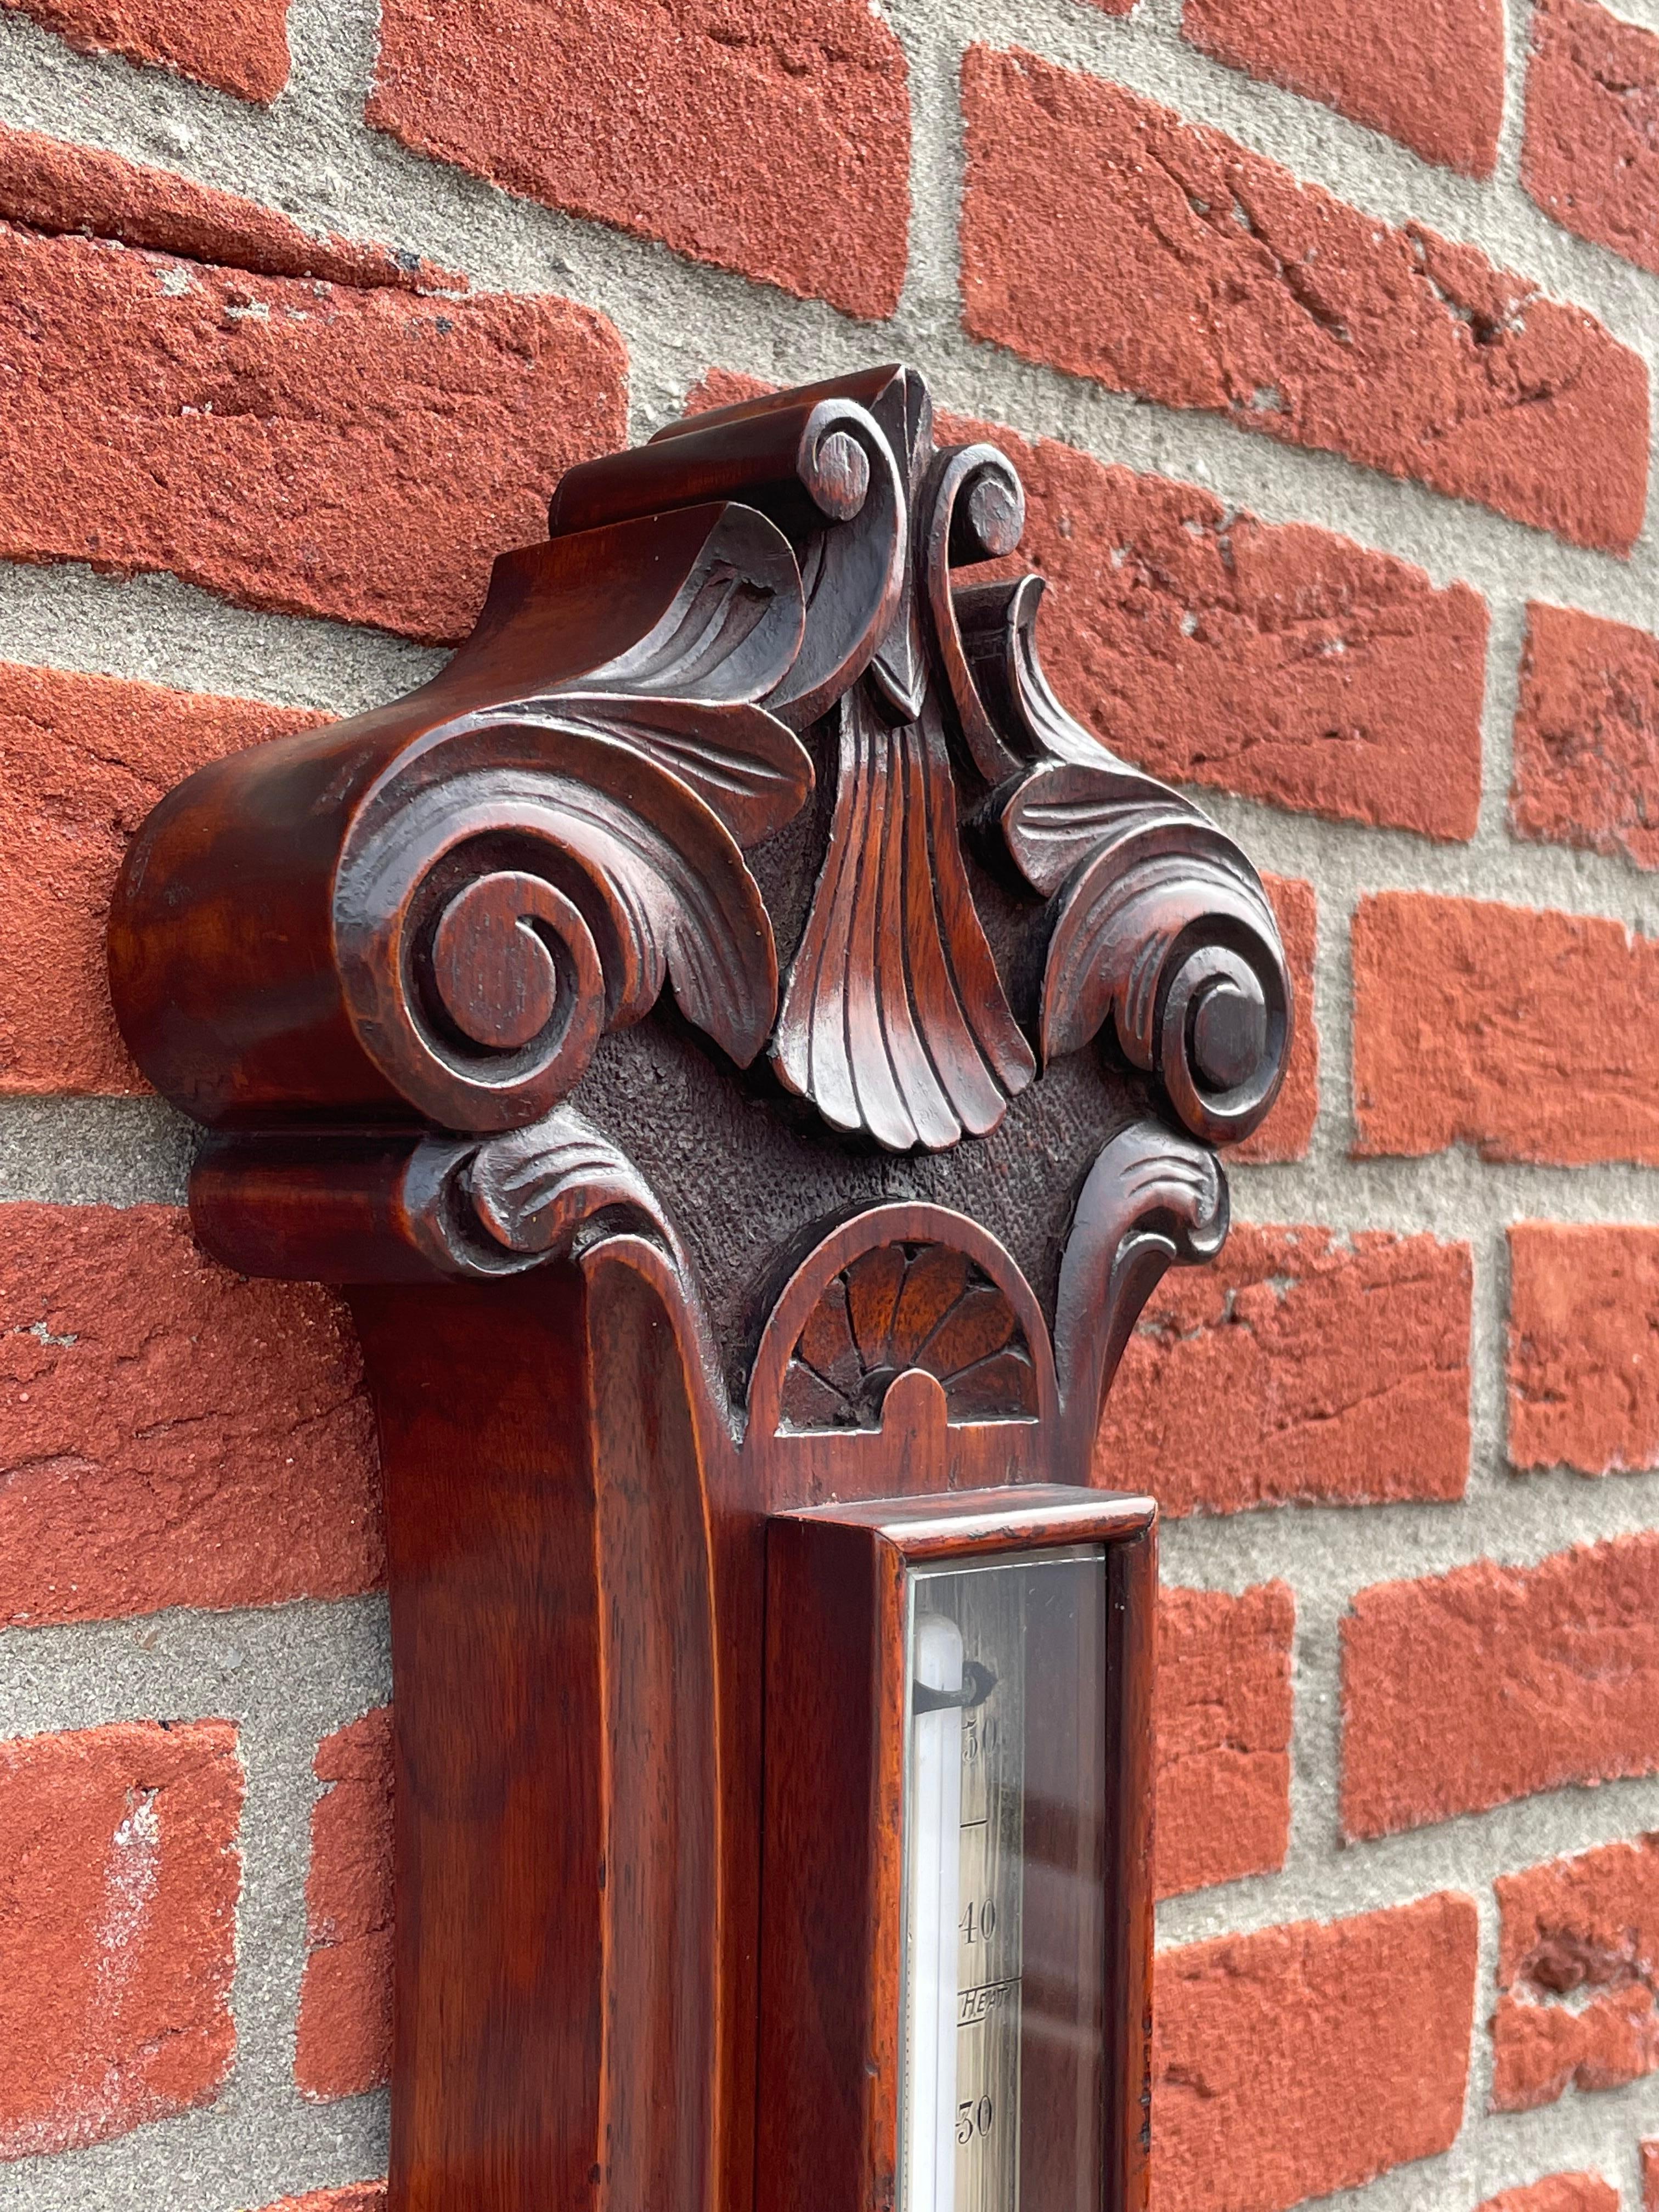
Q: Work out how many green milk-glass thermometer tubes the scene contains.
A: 0